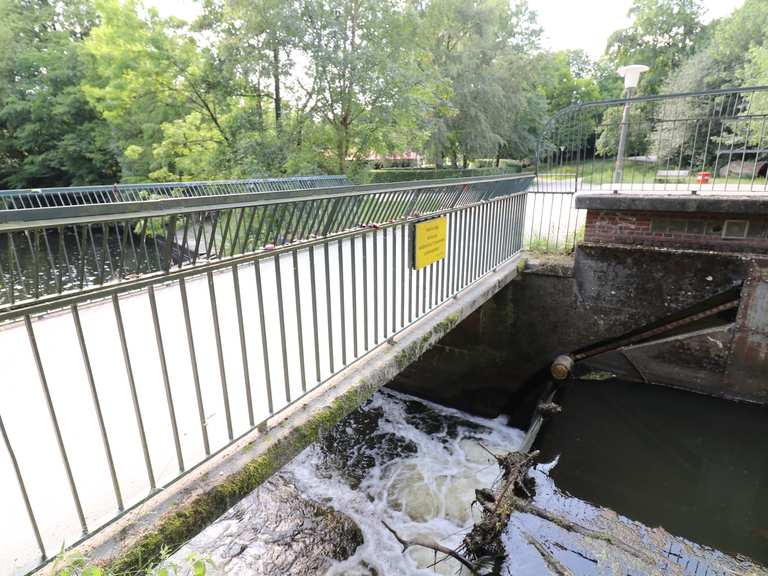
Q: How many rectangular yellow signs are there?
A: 1